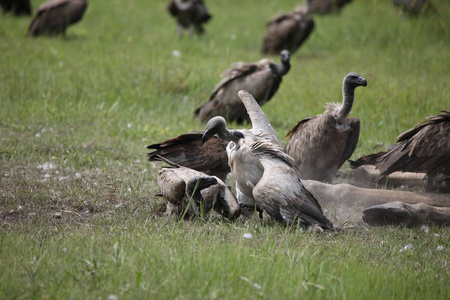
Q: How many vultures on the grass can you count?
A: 12